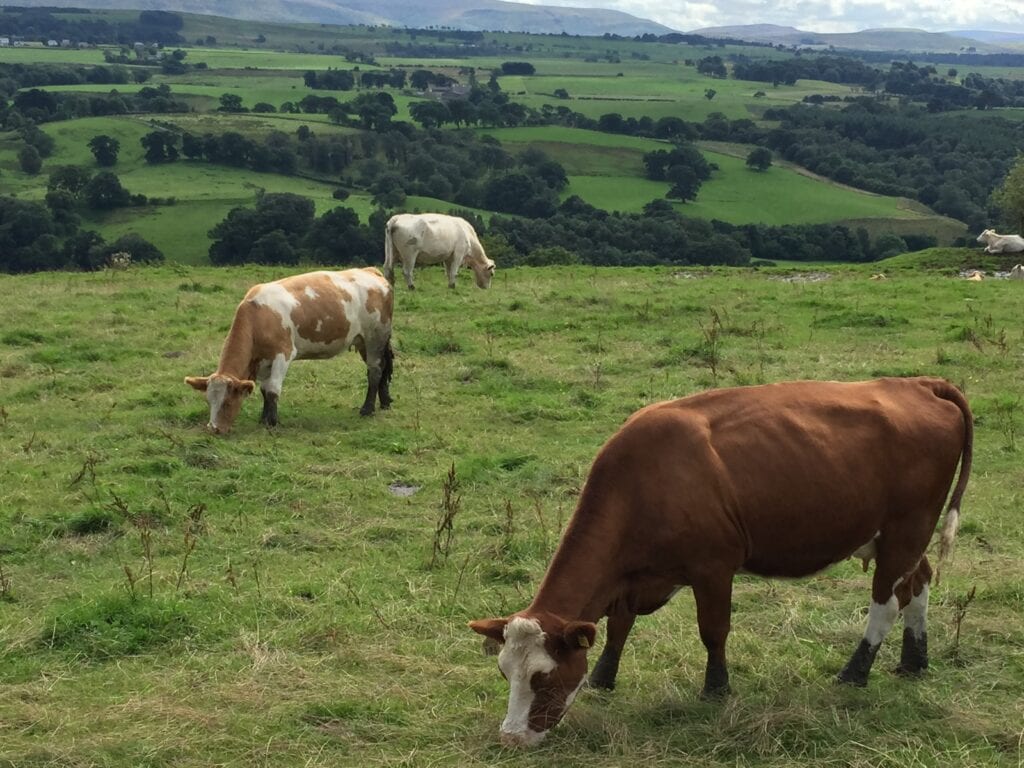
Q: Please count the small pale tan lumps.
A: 2